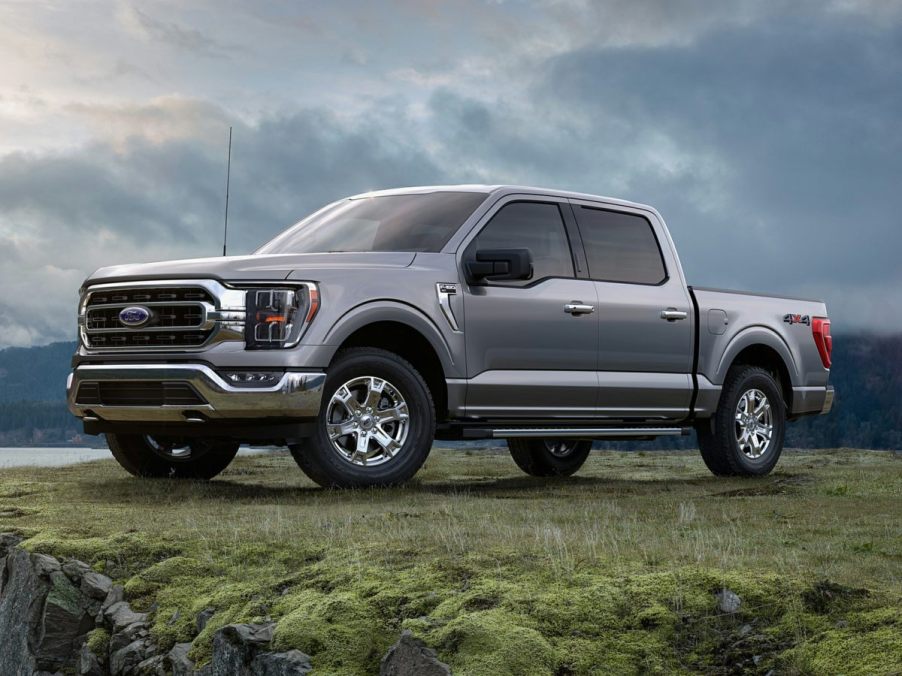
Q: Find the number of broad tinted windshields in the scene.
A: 1